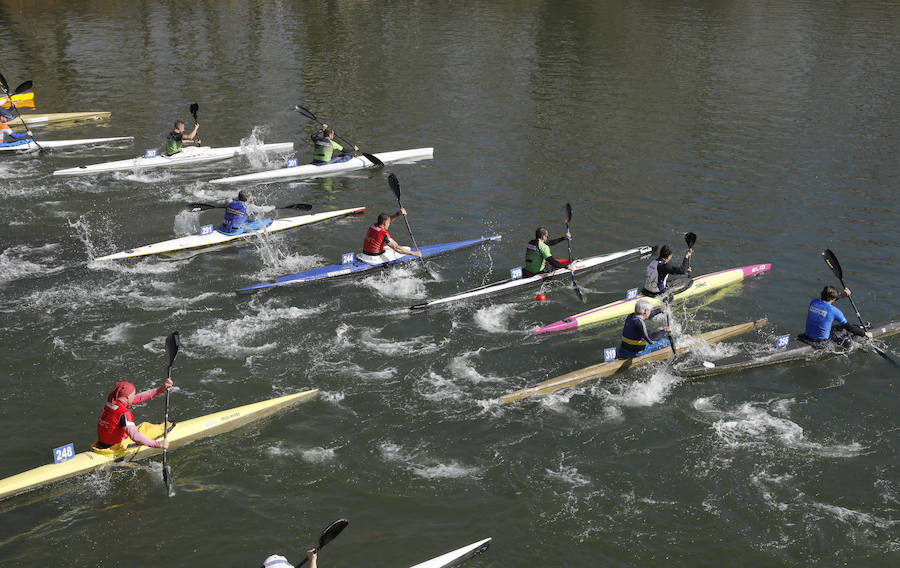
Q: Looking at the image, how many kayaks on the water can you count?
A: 13